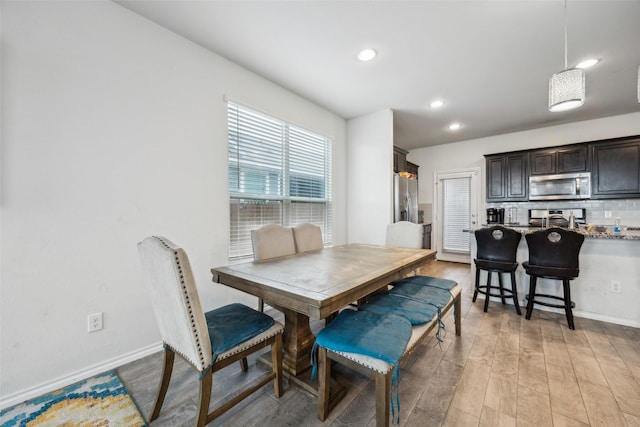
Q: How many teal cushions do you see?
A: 5